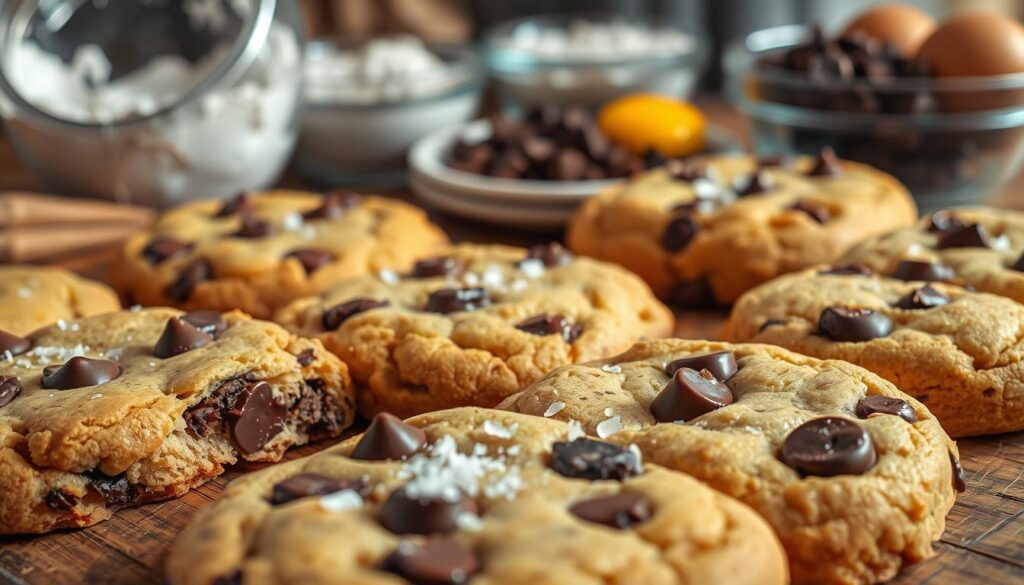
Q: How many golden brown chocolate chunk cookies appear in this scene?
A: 9